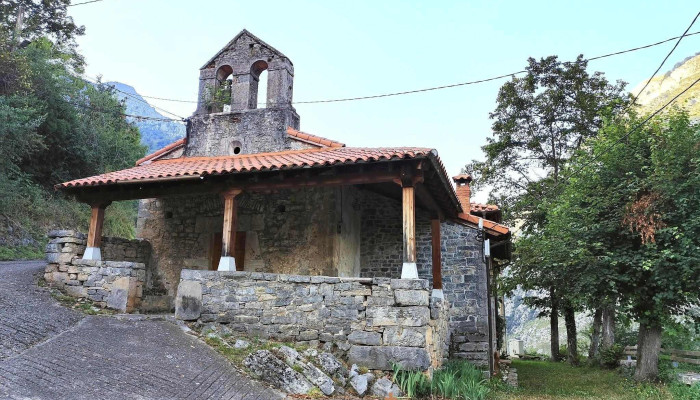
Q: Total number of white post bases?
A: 4